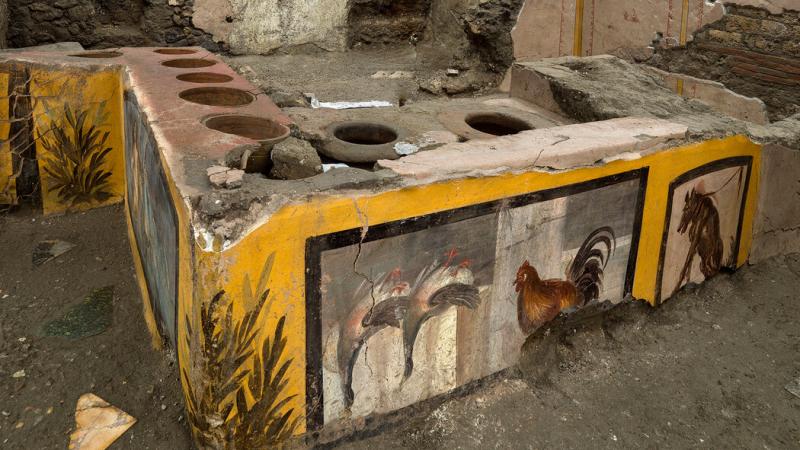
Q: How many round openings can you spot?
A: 8